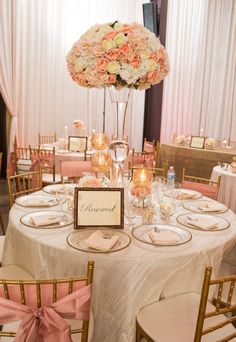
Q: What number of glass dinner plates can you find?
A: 8